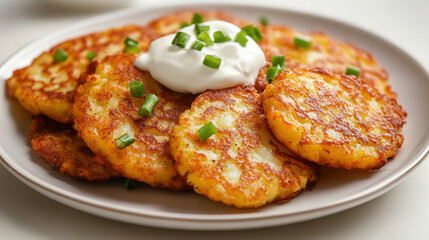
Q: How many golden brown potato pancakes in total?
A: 7